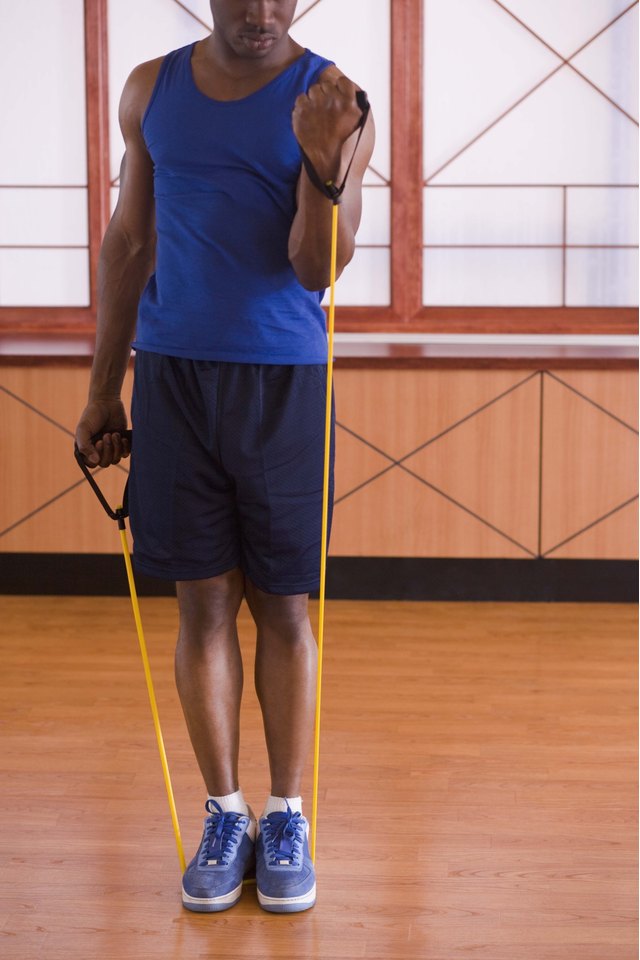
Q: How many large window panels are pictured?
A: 3